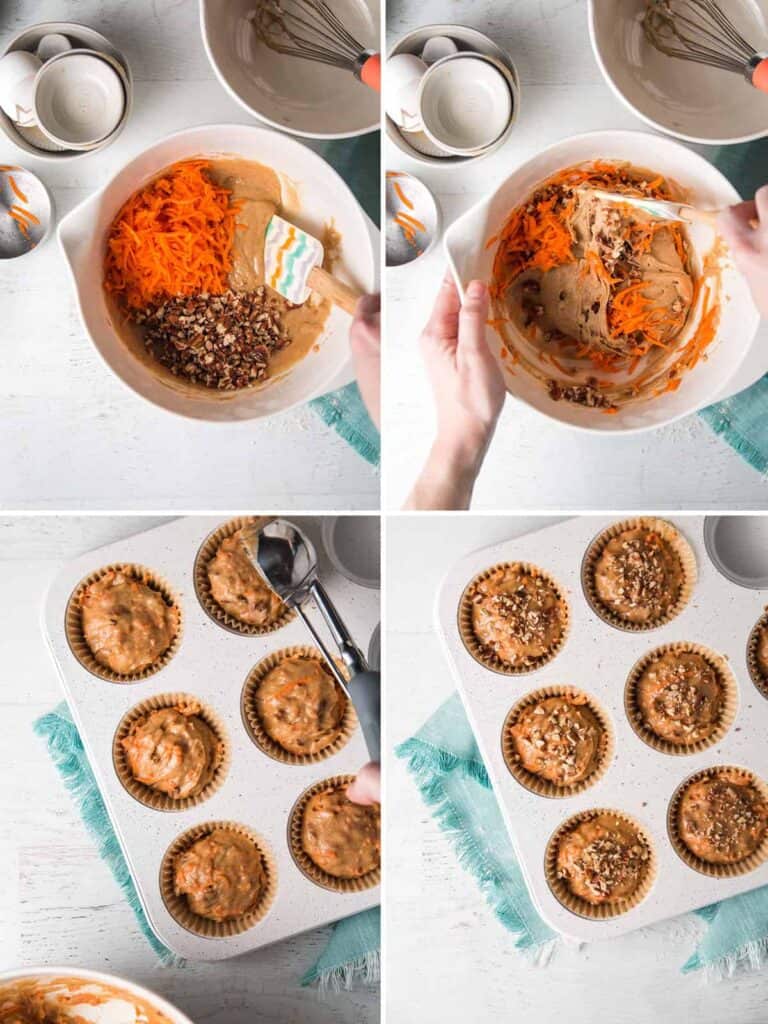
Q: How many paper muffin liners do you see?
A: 13